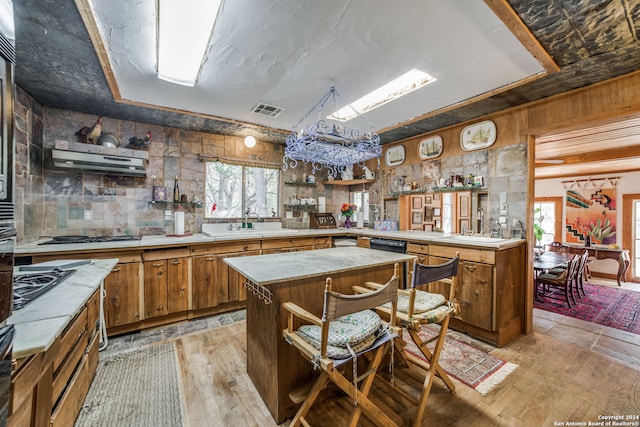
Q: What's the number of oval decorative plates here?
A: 3